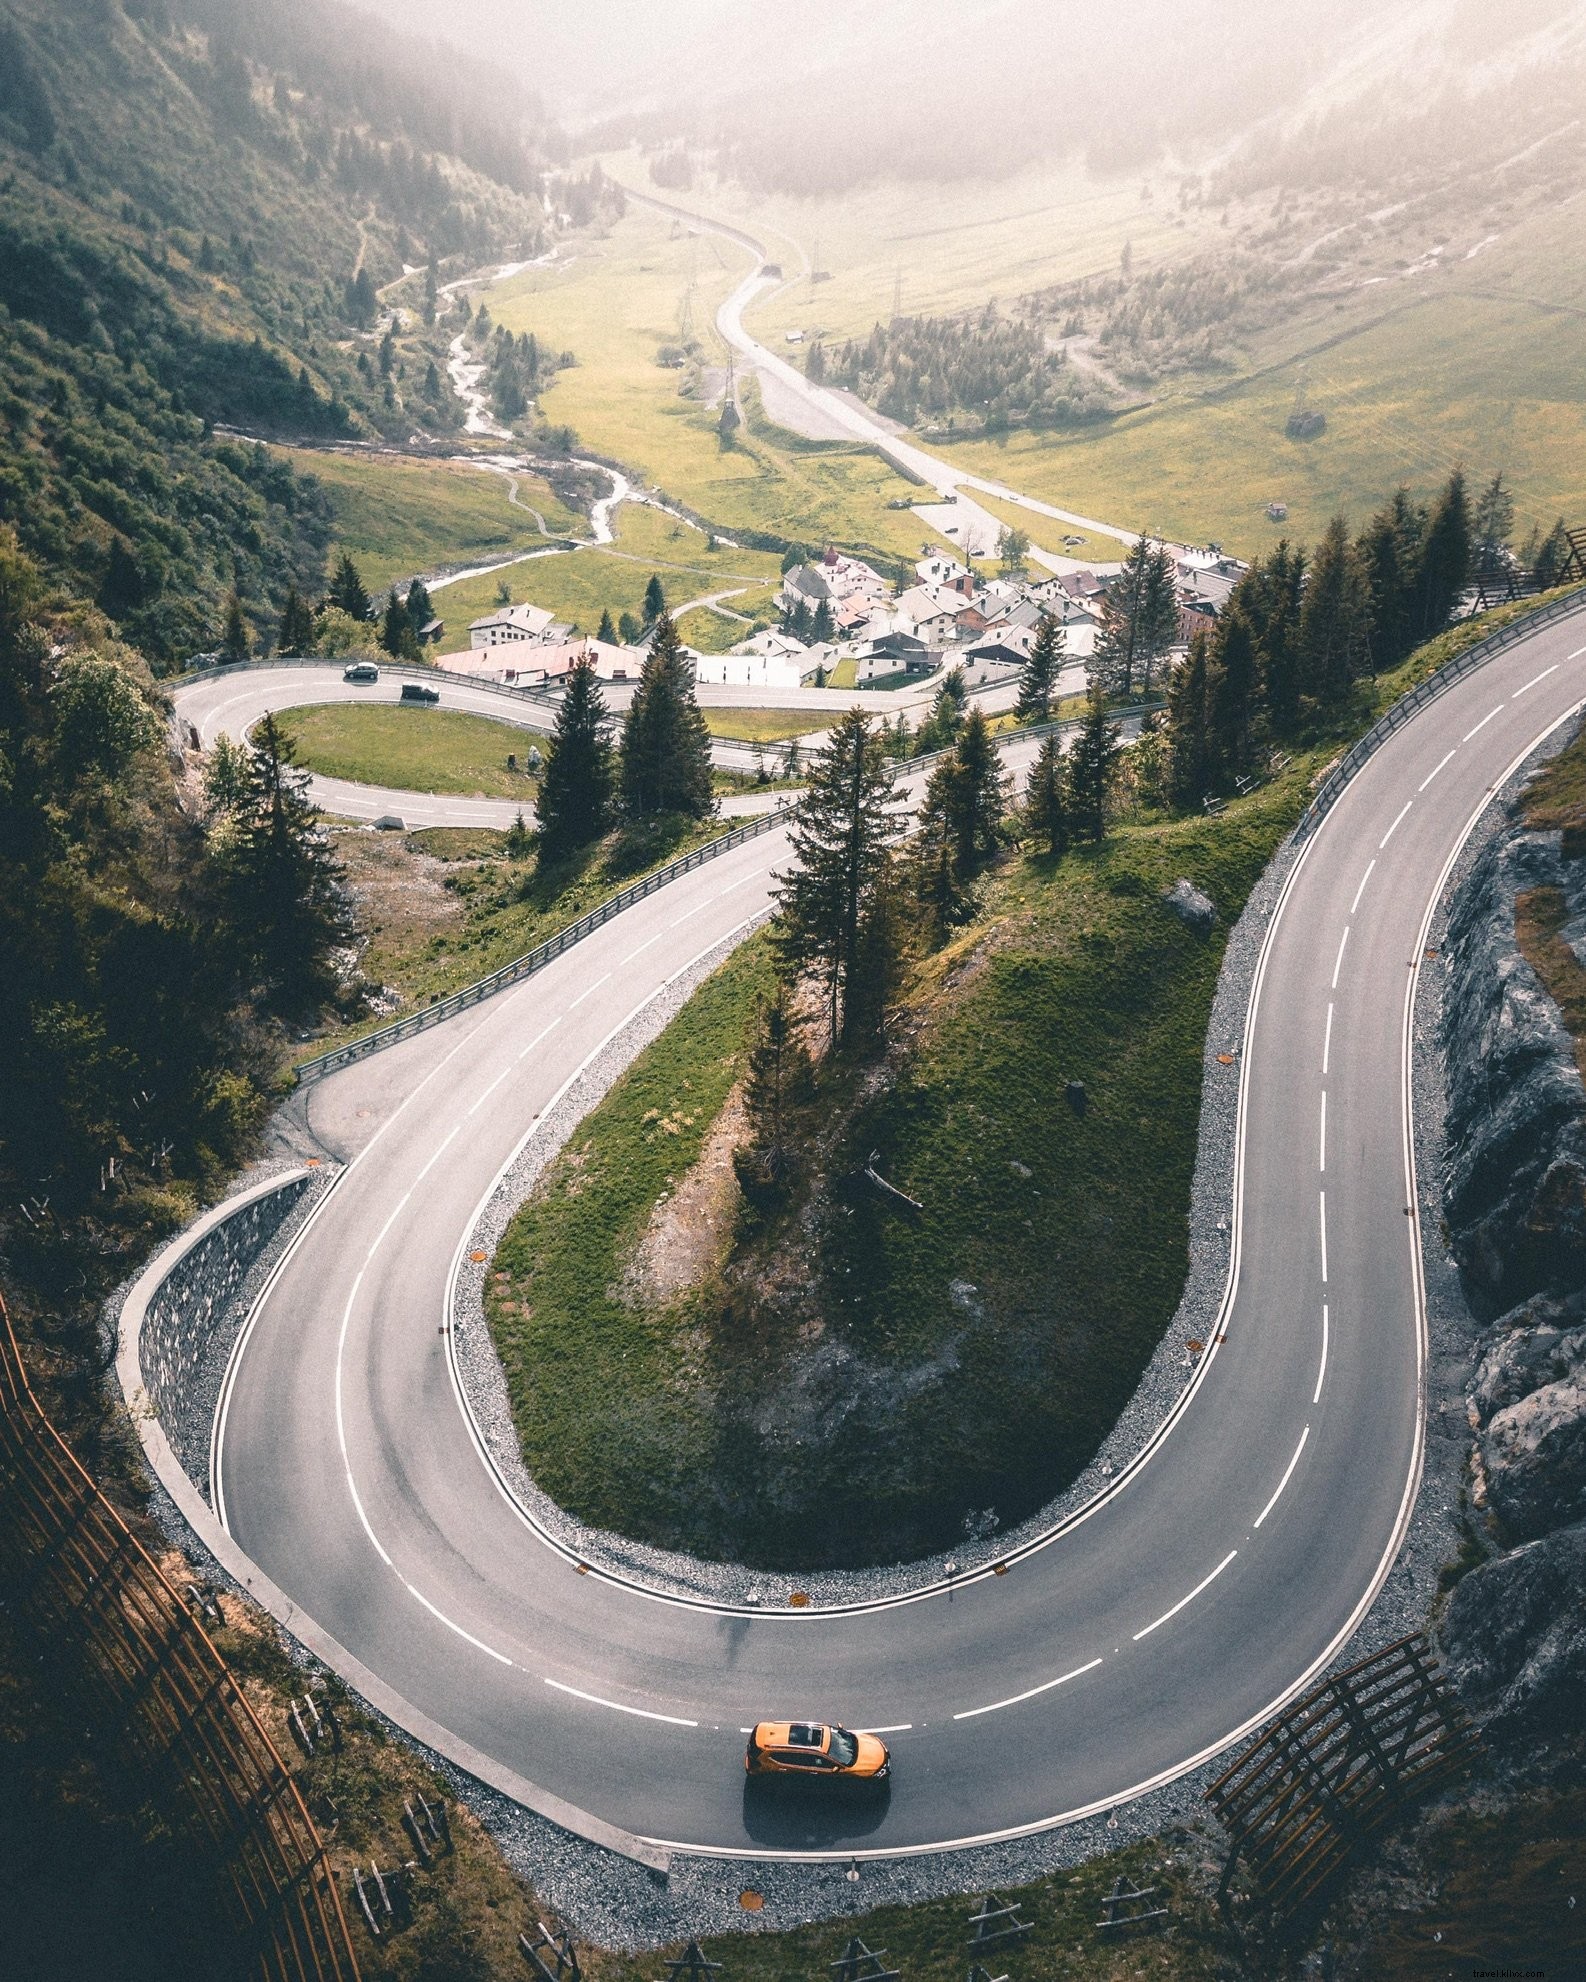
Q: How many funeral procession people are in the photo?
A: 0